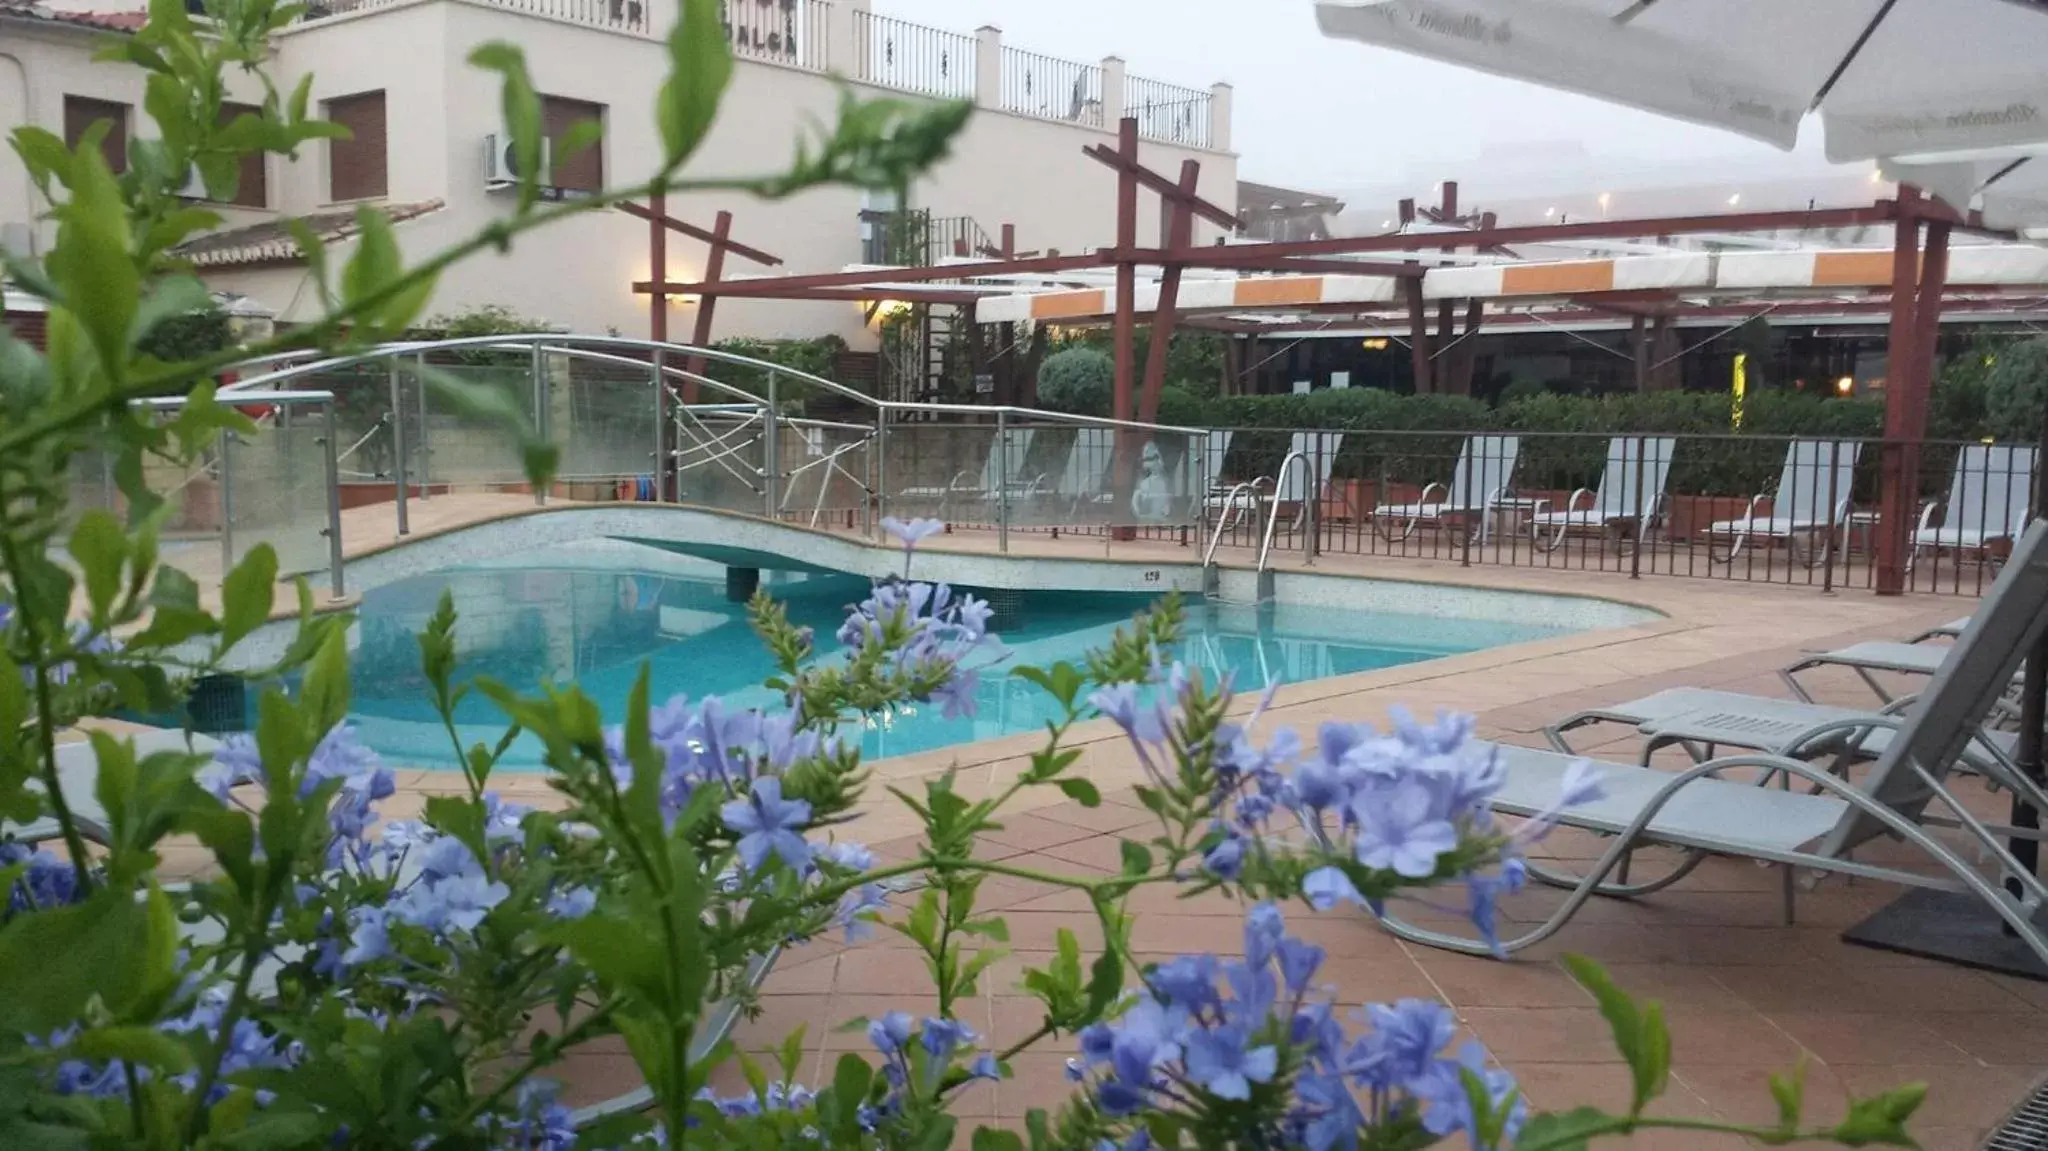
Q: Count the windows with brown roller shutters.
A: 4